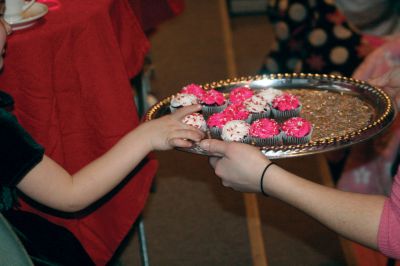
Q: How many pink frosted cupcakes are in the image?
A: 8